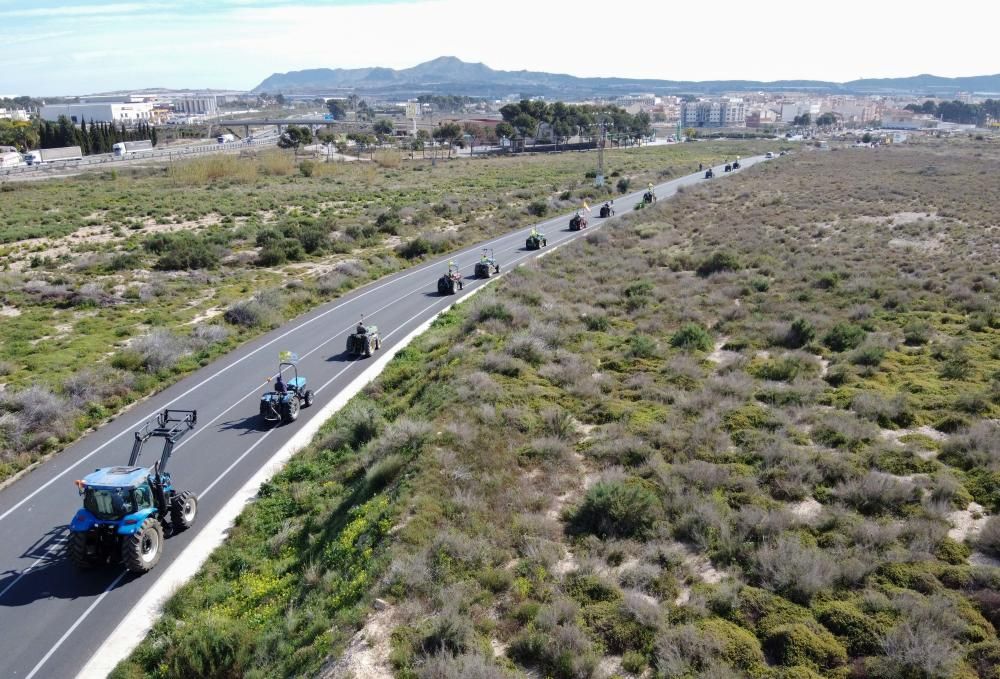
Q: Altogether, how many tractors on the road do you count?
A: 12